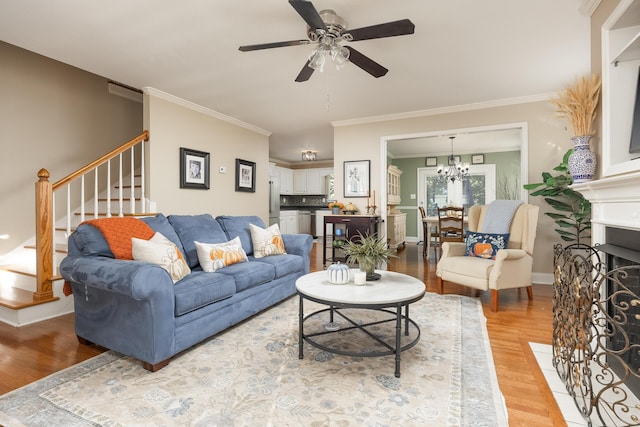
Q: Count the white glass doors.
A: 2